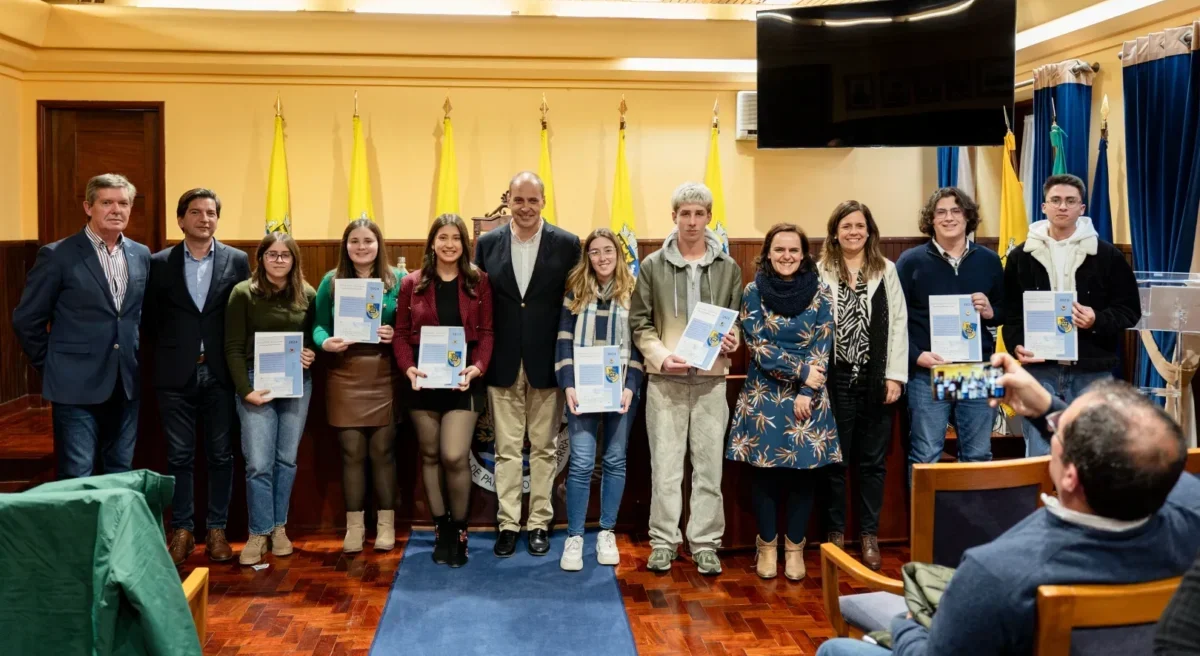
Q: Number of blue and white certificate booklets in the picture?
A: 7